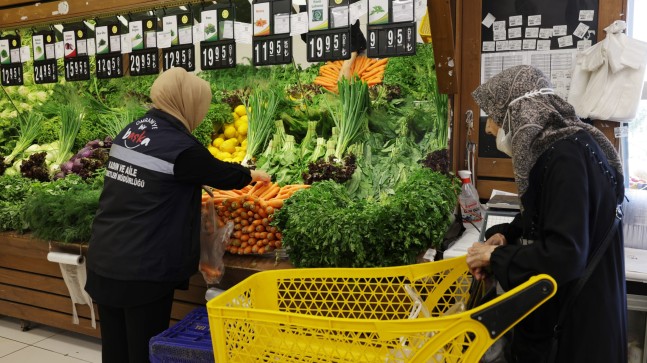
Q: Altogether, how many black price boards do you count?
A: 10